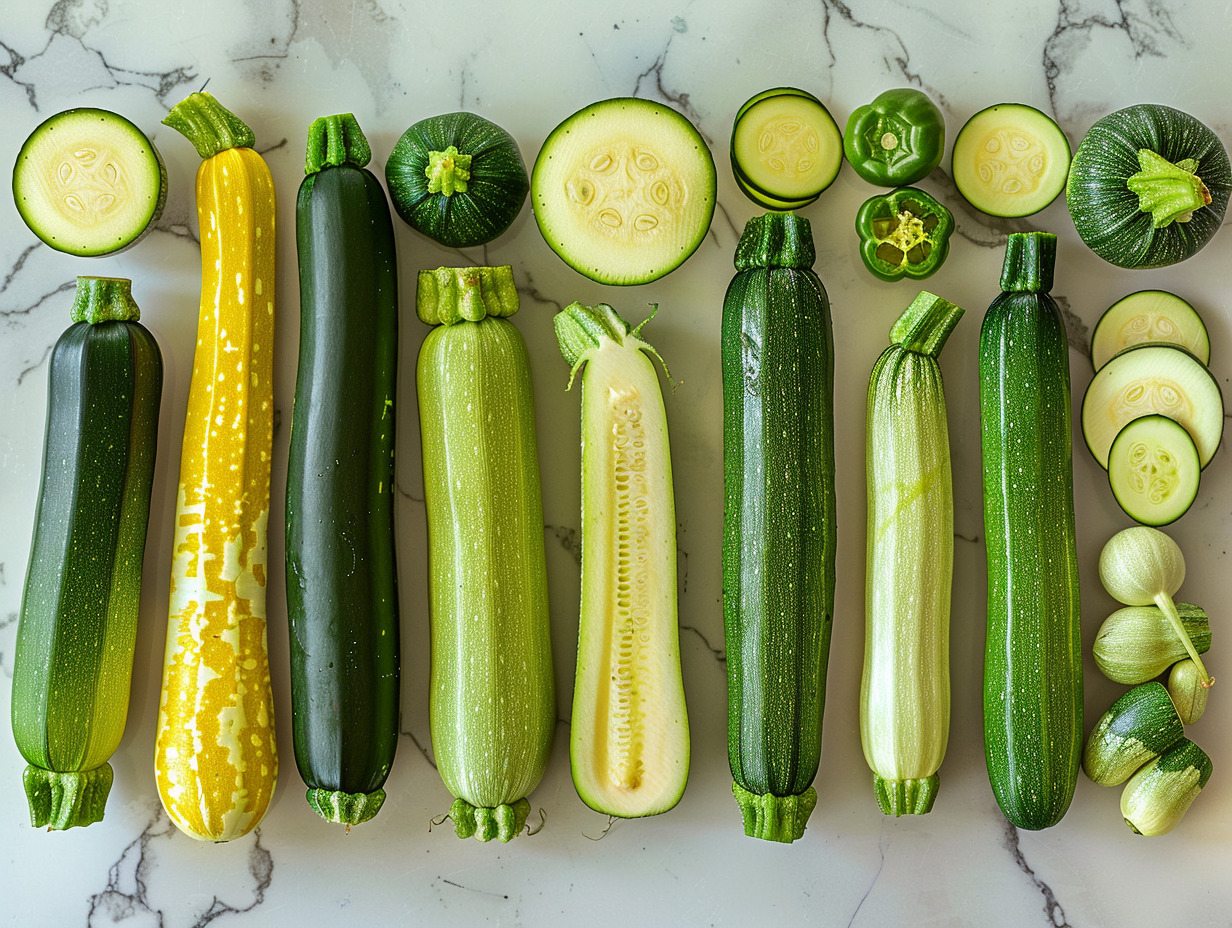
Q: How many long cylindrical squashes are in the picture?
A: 8